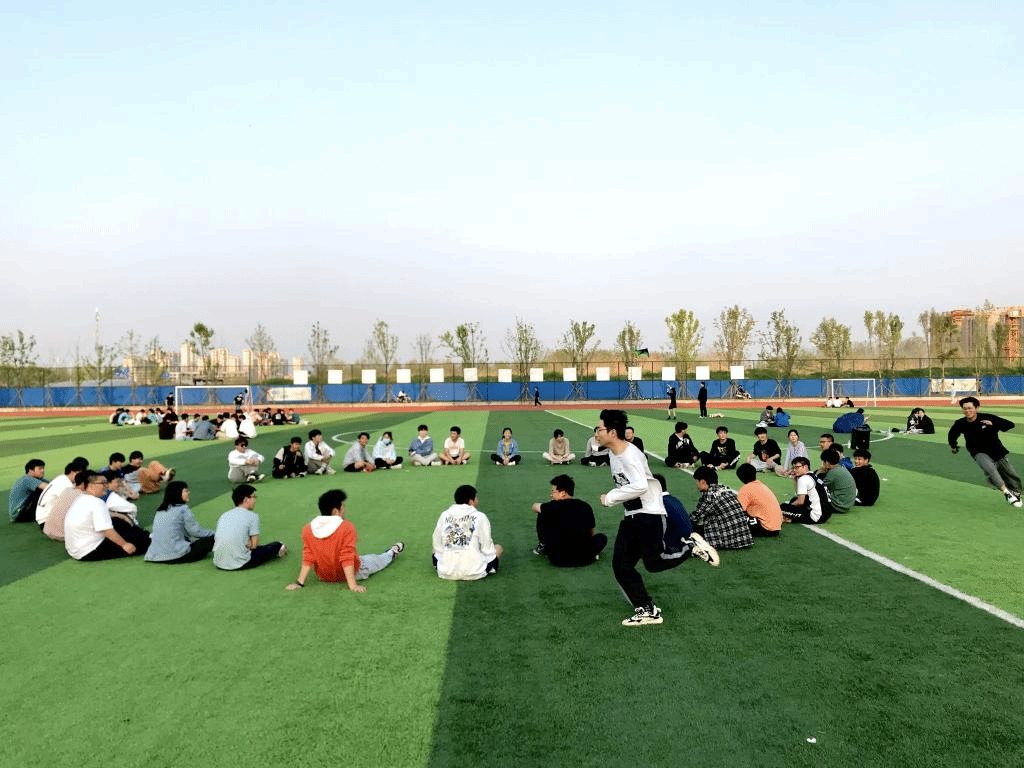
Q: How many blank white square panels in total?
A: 14